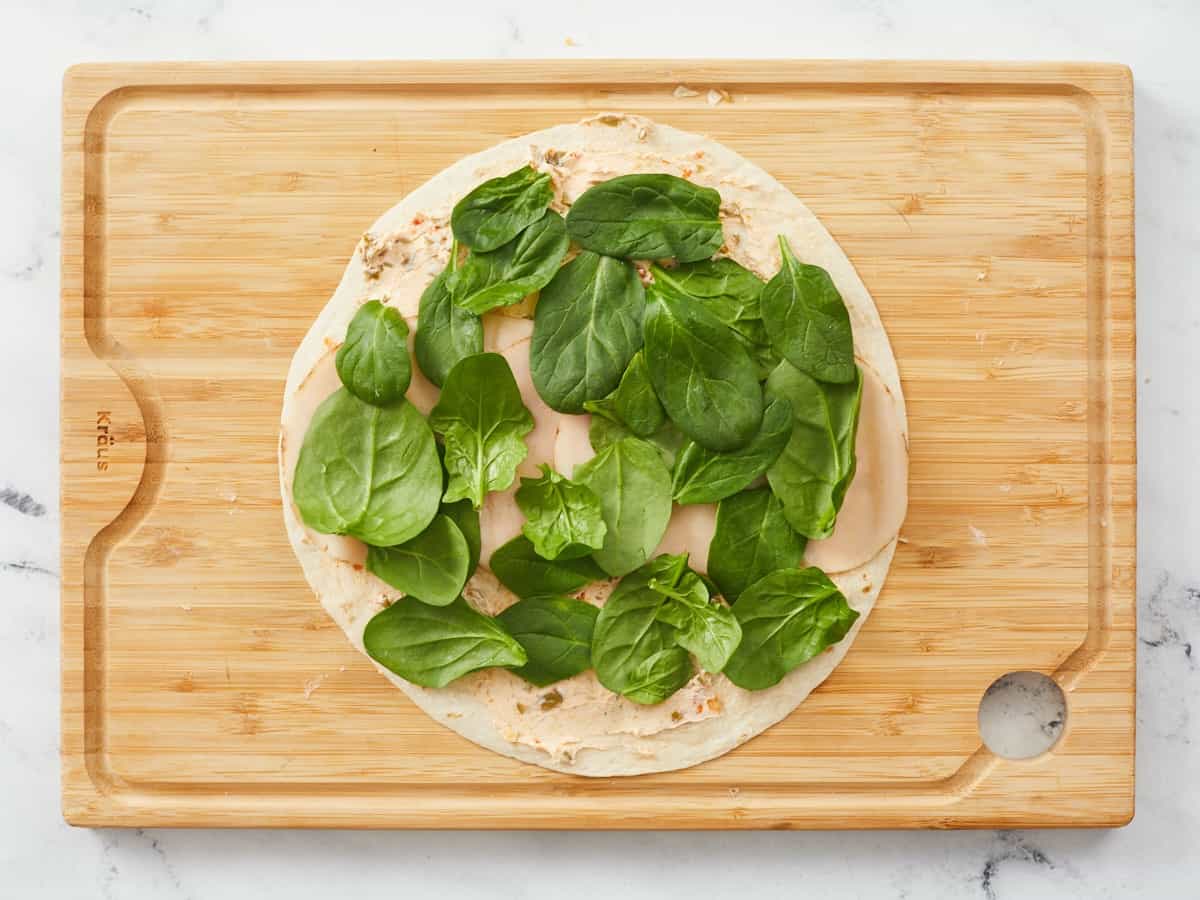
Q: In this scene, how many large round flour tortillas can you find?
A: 1